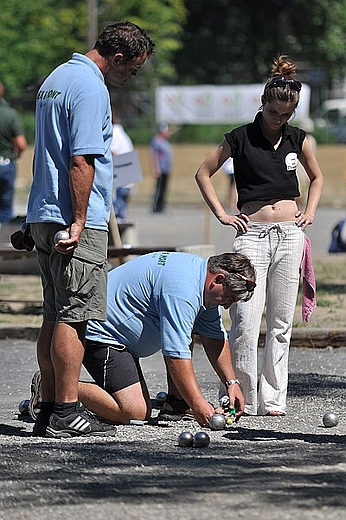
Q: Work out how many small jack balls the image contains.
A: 1